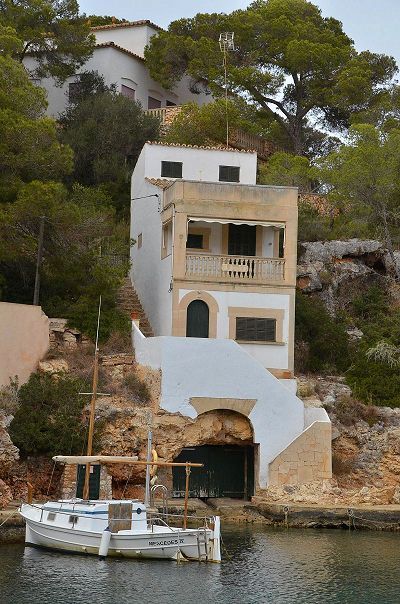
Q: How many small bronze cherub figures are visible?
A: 0